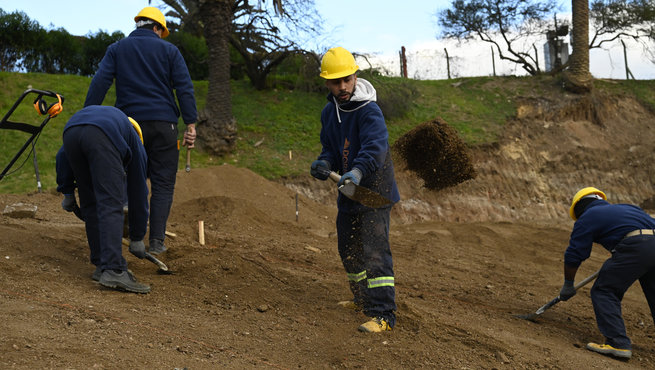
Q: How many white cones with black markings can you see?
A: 0